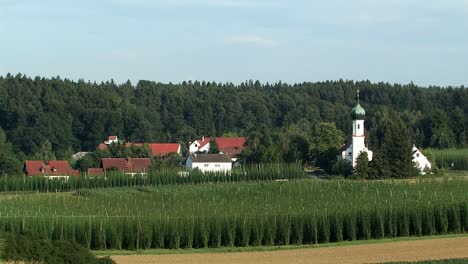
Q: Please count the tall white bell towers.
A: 1